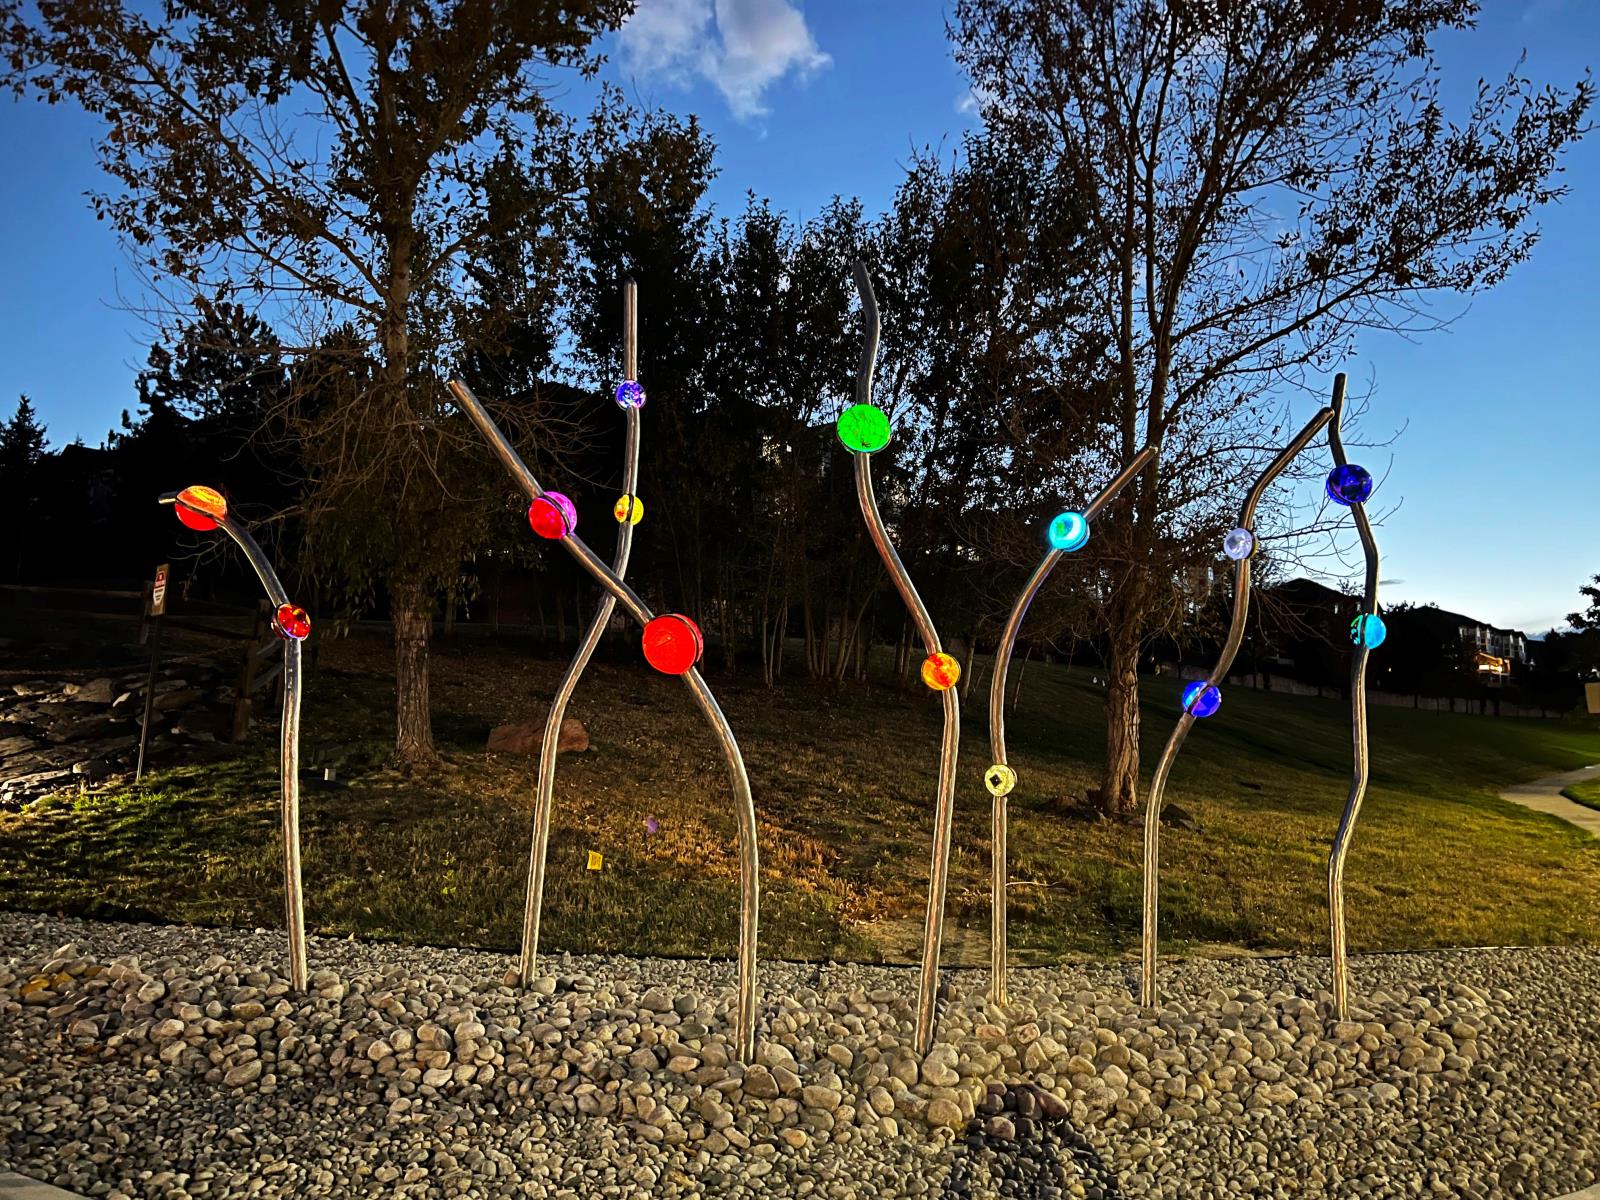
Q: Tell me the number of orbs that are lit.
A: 14